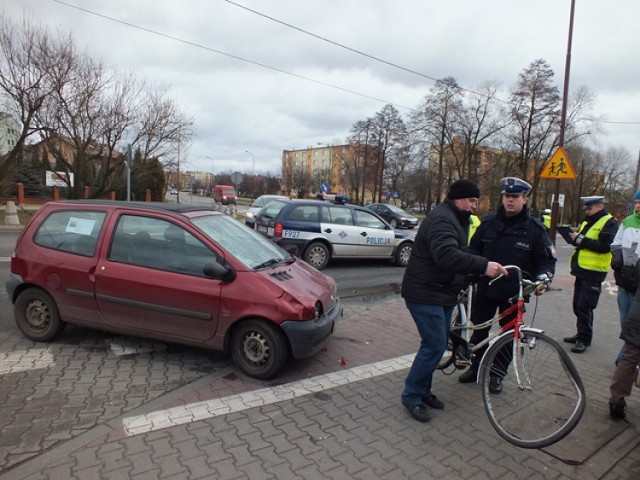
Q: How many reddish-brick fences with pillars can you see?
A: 1